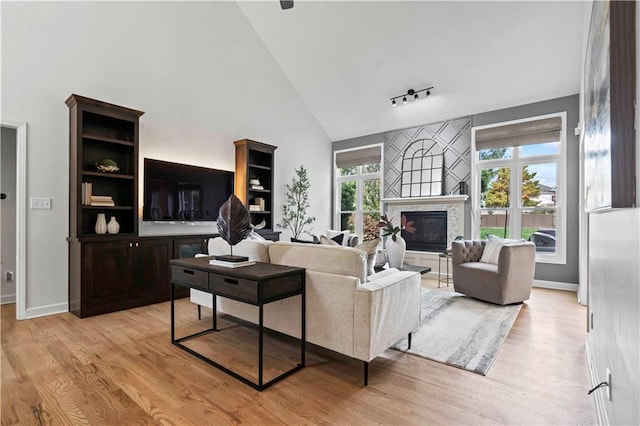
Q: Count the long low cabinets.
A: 1